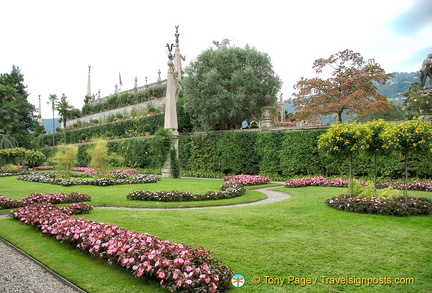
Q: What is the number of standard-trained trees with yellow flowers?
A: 3